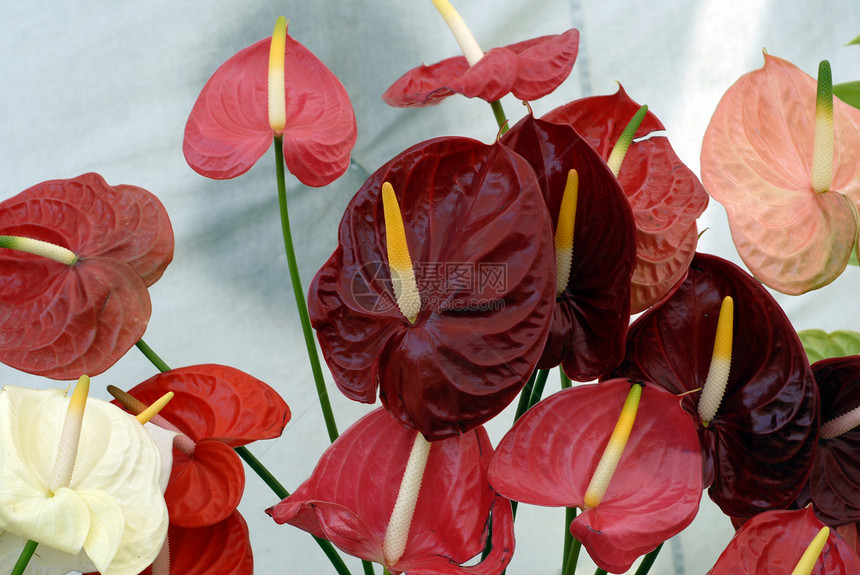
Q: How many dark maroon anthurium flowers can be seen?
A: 4